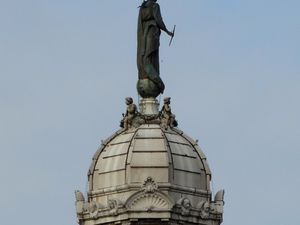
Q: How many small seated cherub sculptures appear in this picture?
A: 2